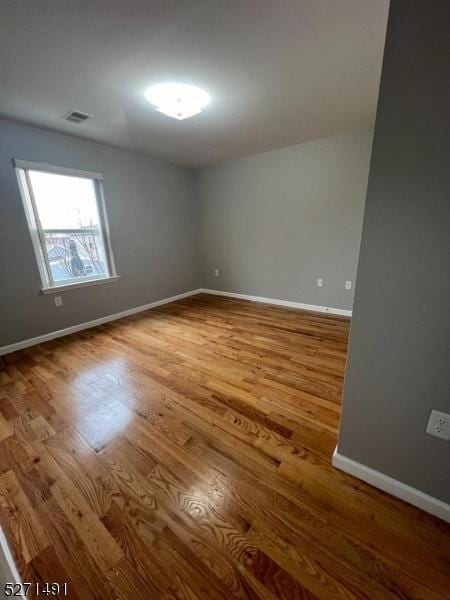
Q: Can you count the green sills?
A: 0